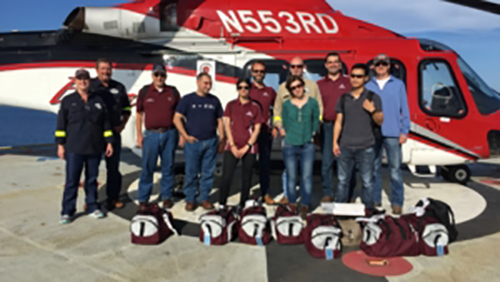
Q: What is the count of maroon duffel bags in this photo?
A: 7